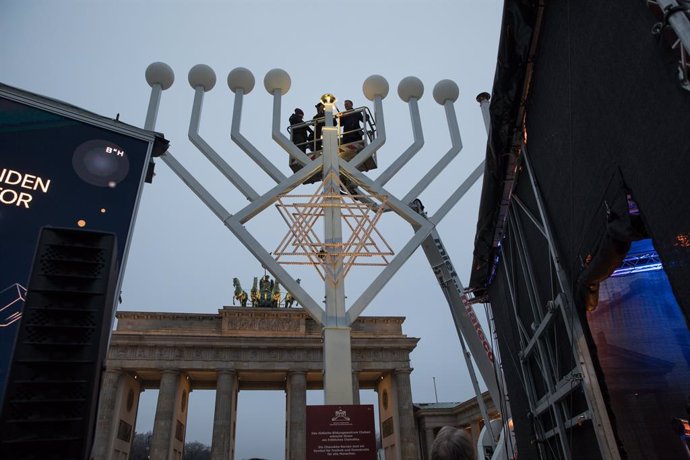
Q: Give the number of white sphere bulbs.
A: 7